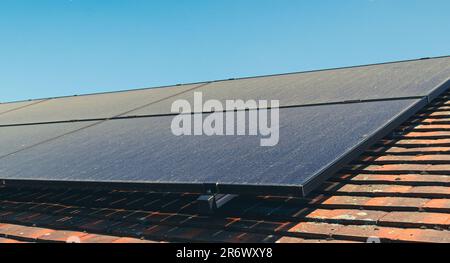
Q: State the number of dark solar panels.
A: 5